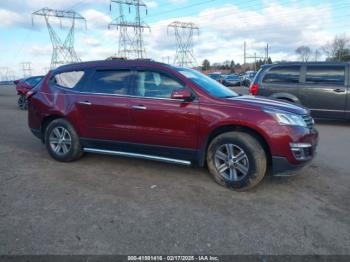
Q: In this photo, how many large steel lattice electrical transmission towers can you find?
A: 3